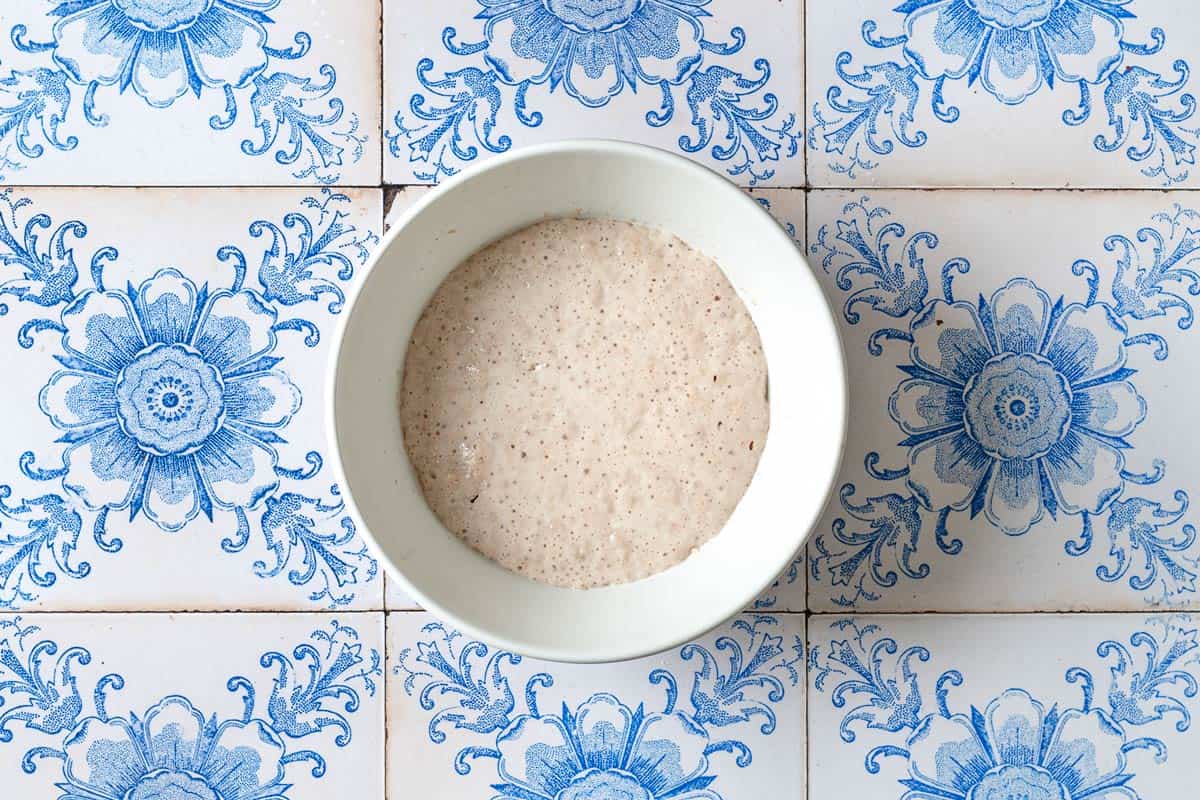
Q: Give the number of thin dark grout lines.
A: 4